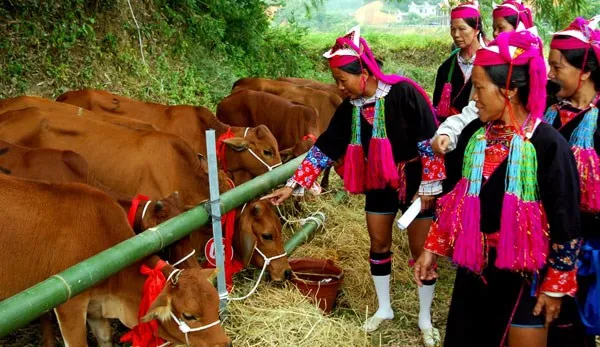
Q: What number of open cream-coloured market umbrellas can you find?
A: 0